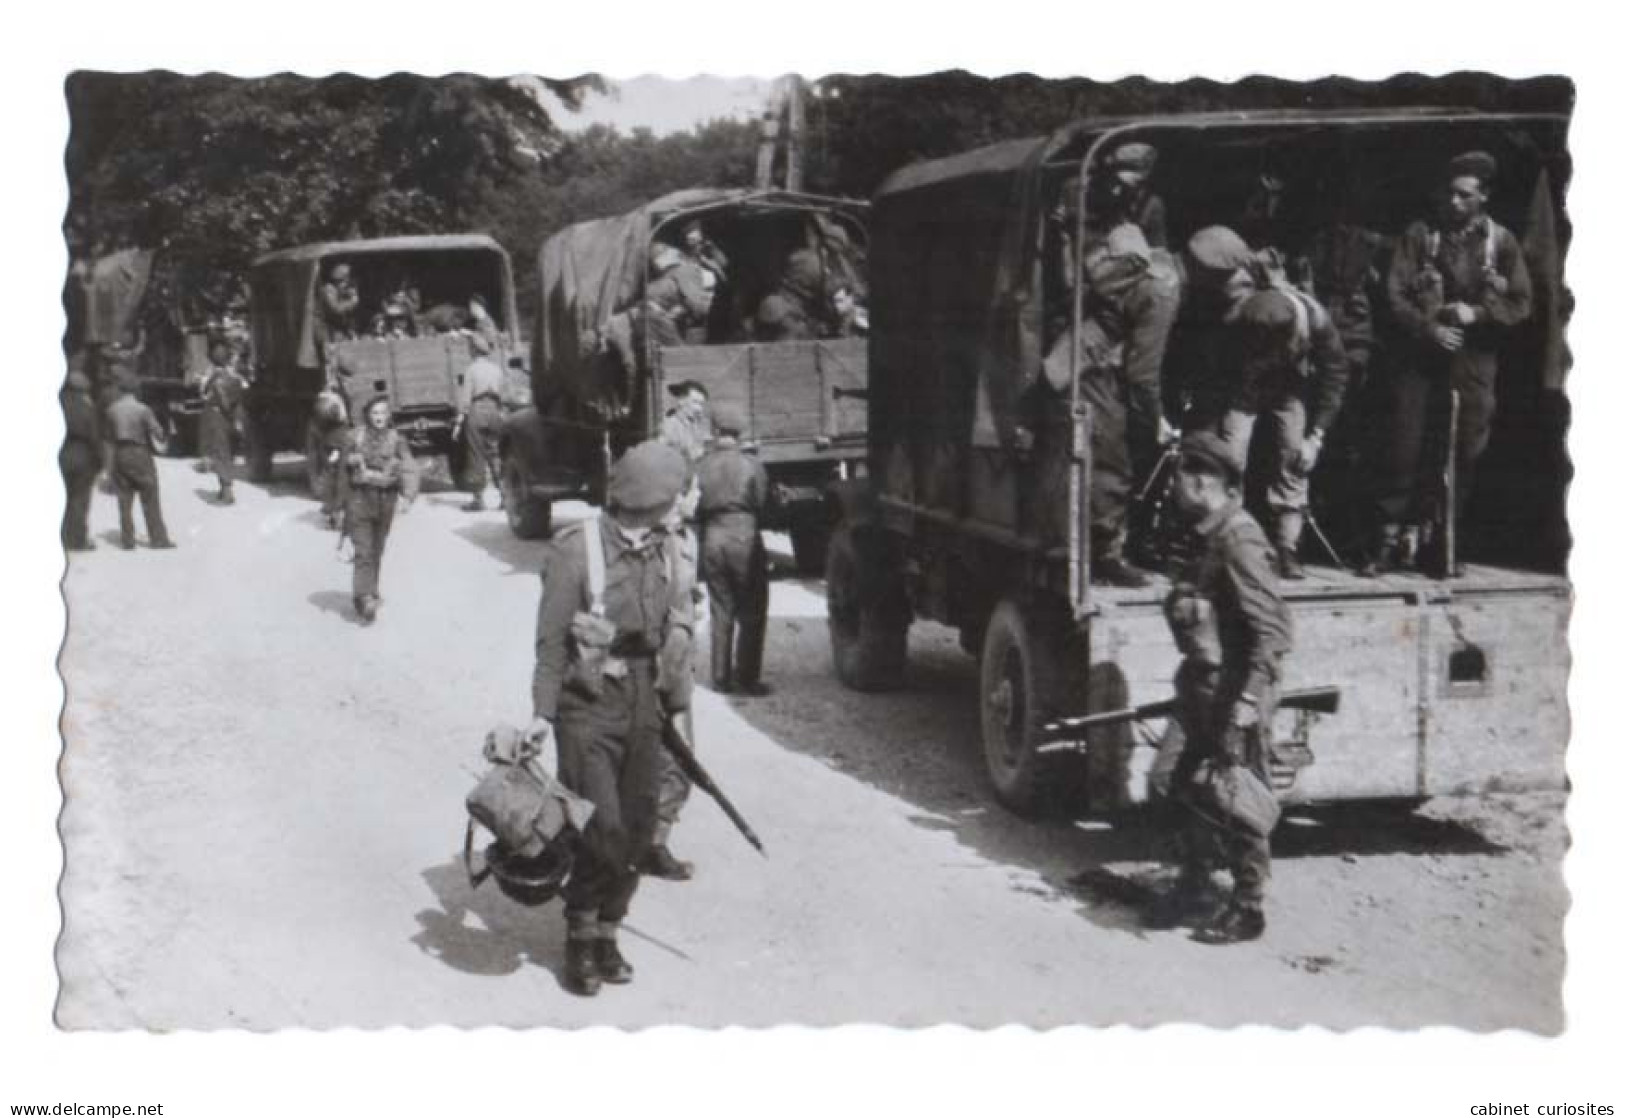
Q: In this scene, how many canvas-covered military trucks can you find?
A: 4